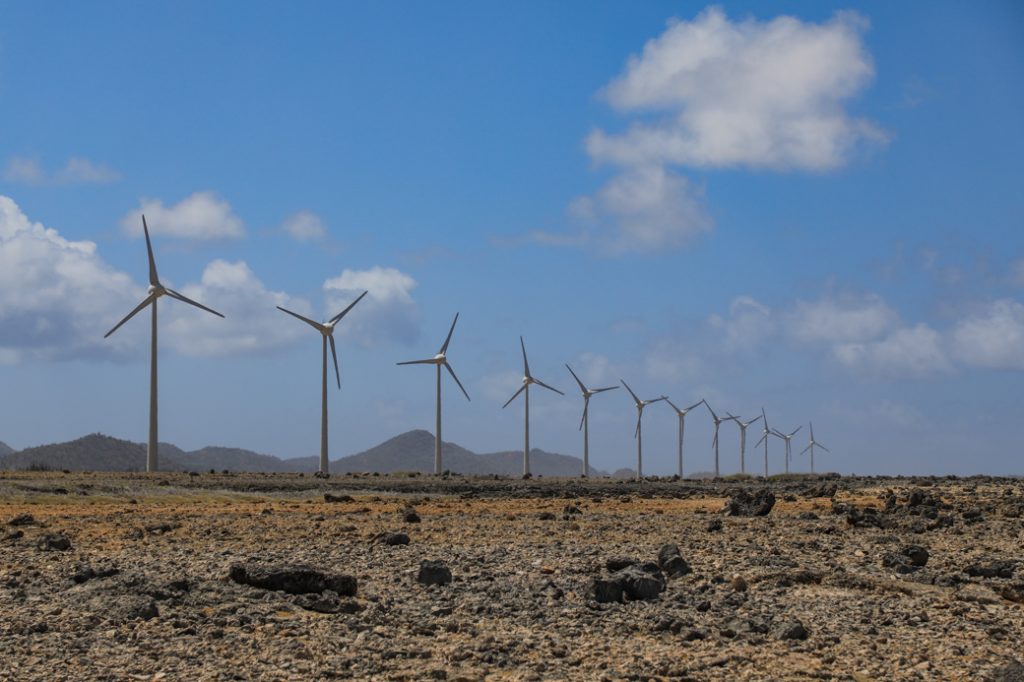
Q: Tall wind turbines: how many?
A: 12